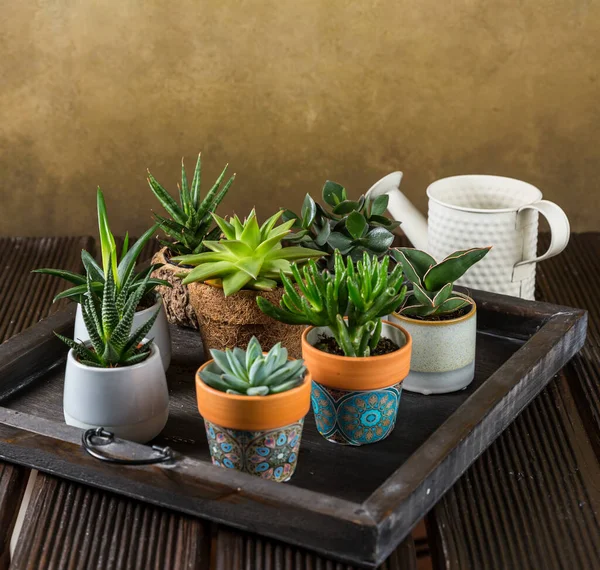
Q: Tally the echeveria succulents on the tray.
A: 2